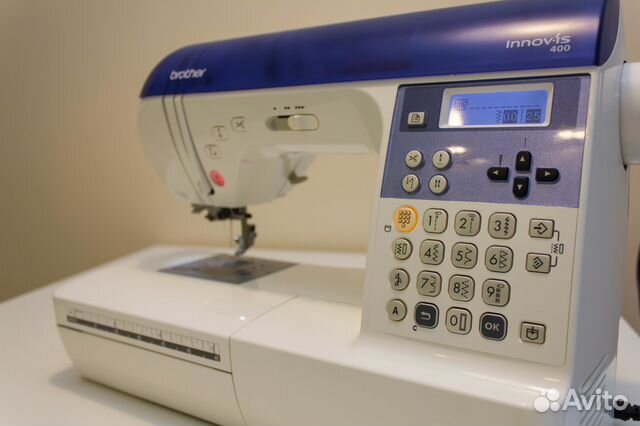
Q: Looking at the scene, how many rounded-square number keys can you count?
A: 10